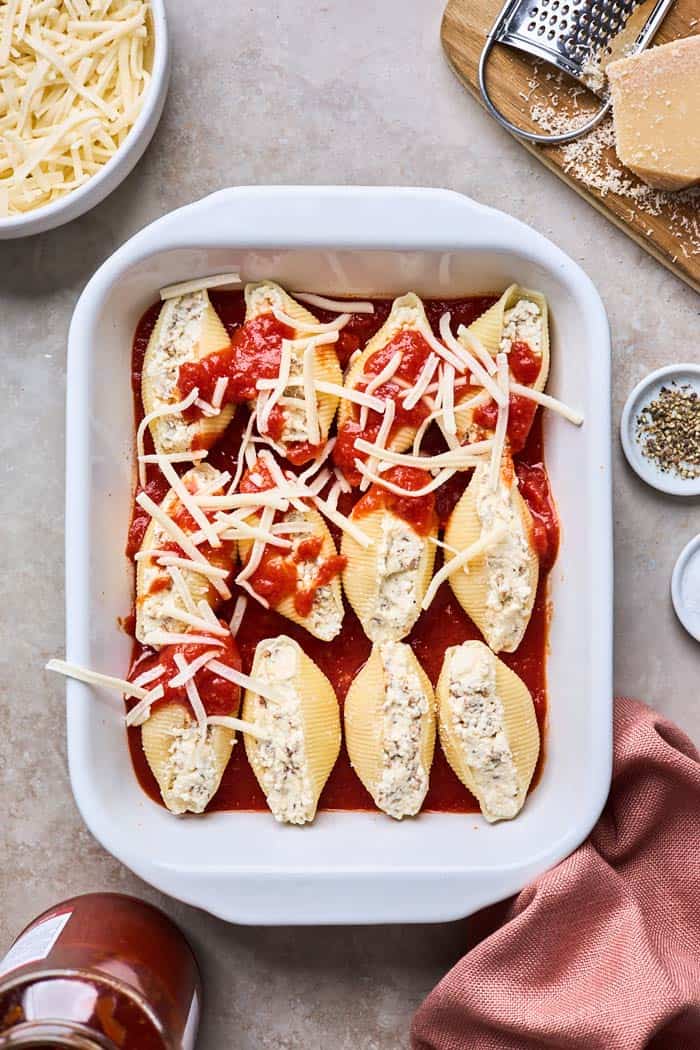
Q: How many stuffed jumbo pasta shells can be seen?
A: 12